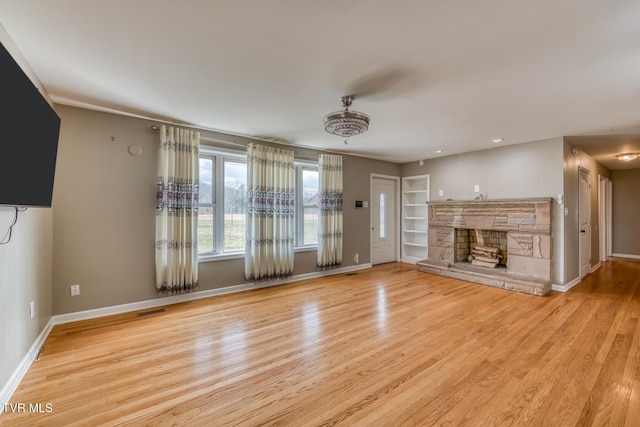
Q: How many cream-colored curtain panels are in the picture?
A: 3